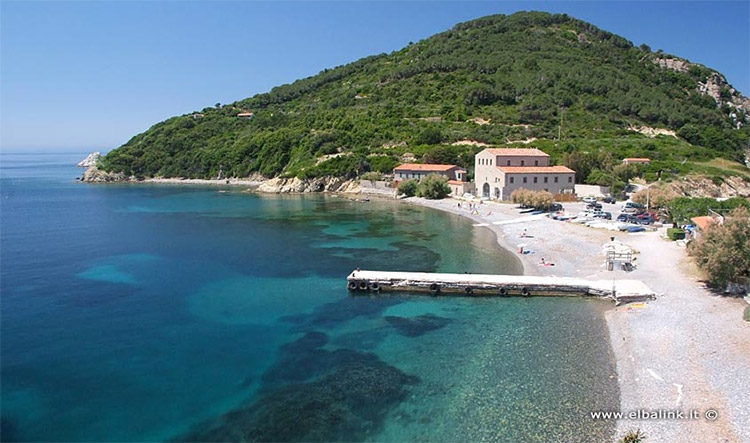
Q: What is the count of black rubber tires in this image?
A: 7